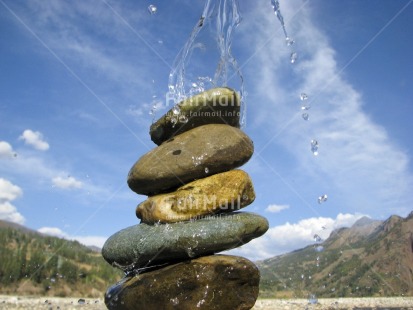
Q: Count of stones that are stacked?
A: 5